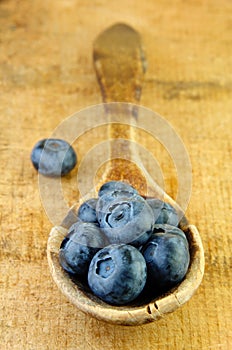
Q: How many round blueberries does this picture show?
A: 8